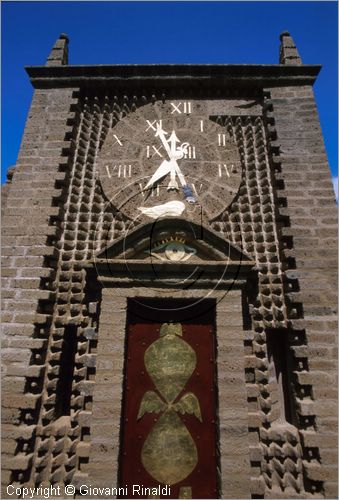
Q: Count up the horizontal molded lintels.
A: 2